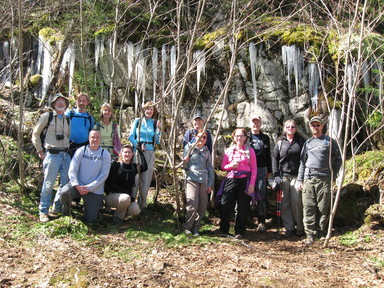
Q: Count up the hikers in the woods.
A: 12